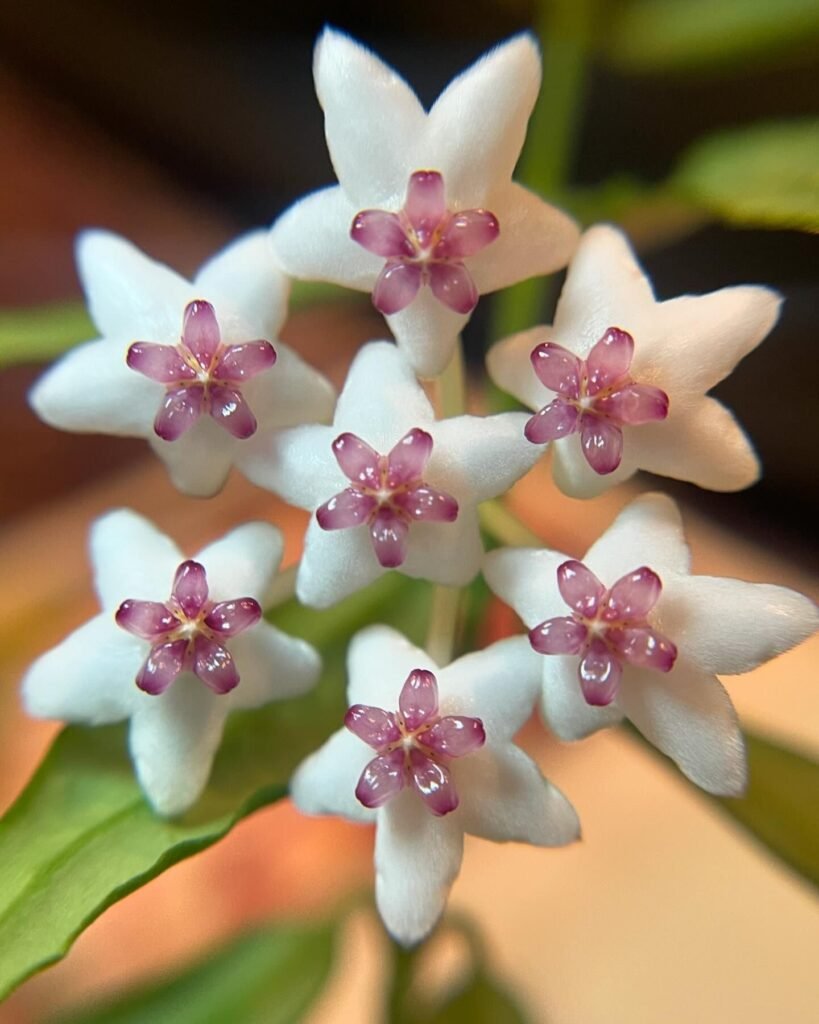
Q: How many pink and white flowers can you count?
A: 7